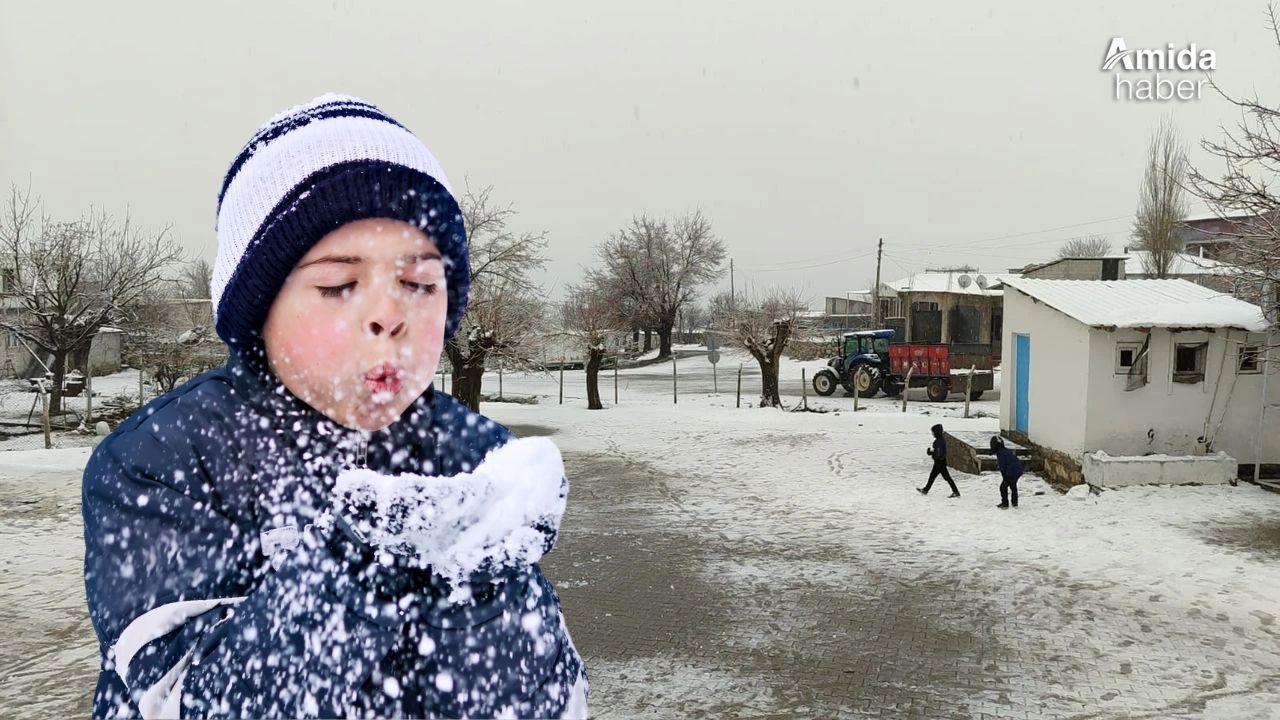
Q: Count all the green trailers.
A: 0